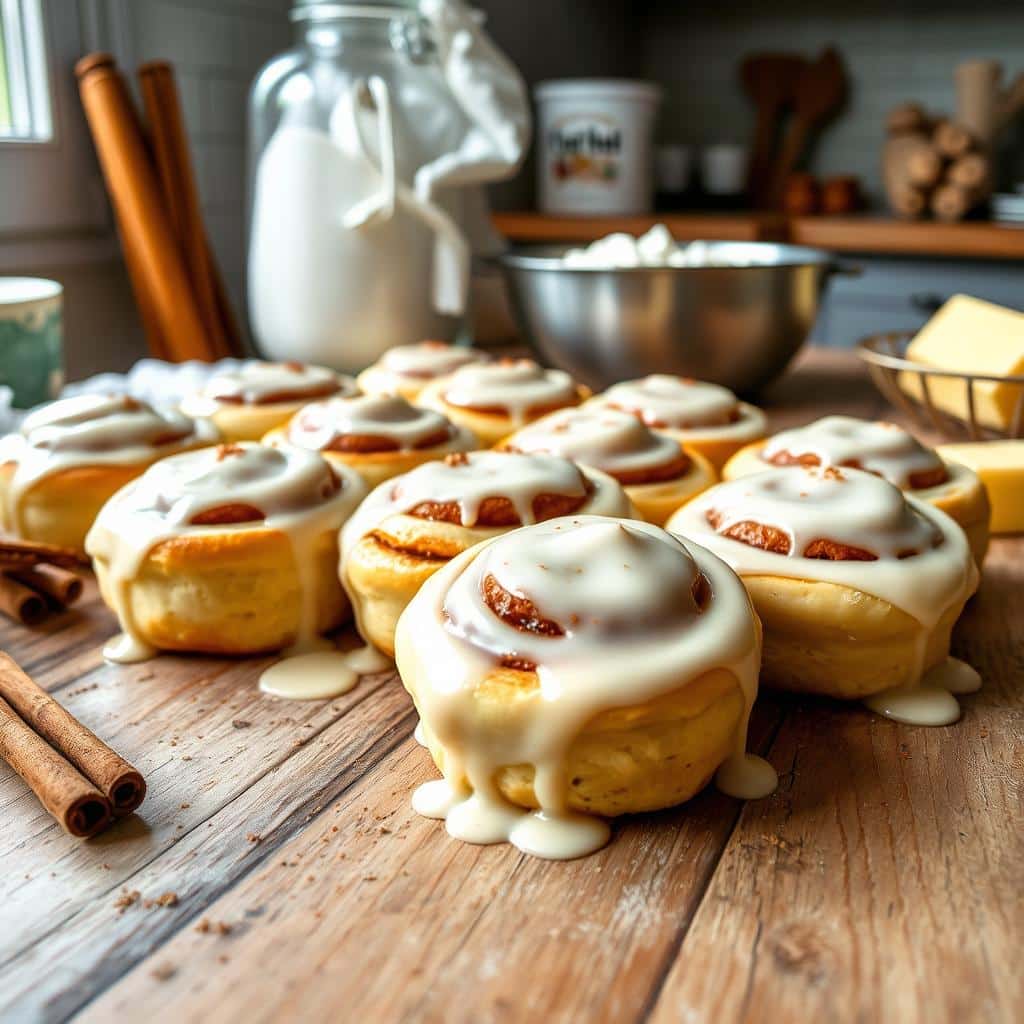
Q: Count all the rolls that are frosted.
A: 12